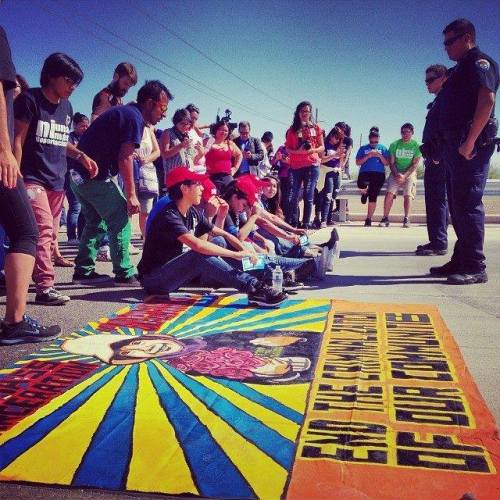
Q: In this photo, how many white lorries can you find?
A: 0